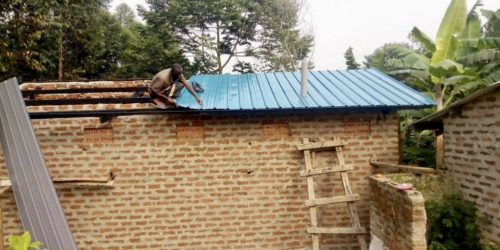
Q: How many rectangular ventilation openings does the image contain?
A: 4